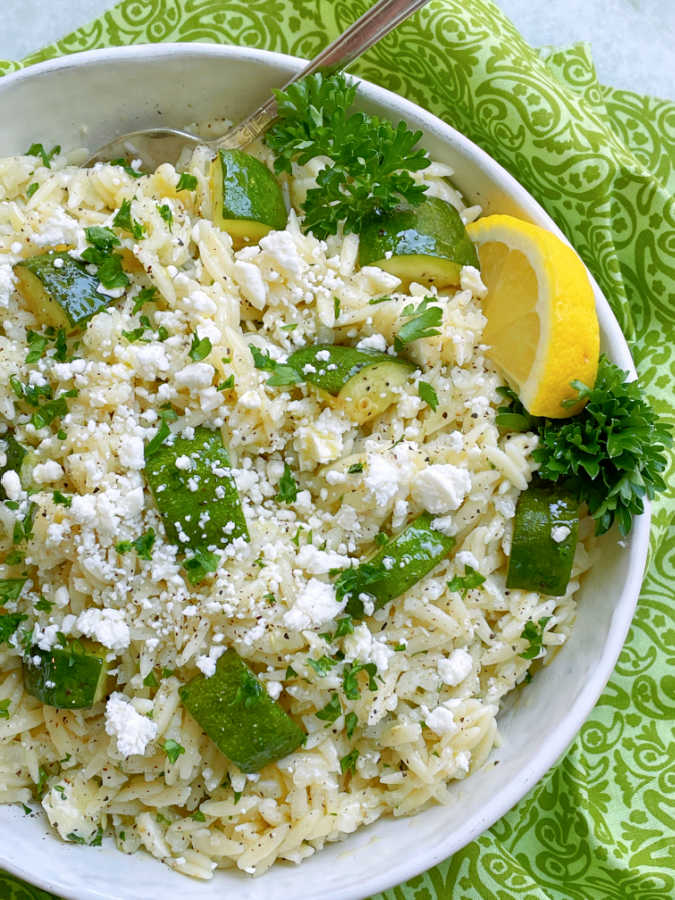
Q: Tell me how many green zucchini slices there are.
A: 10